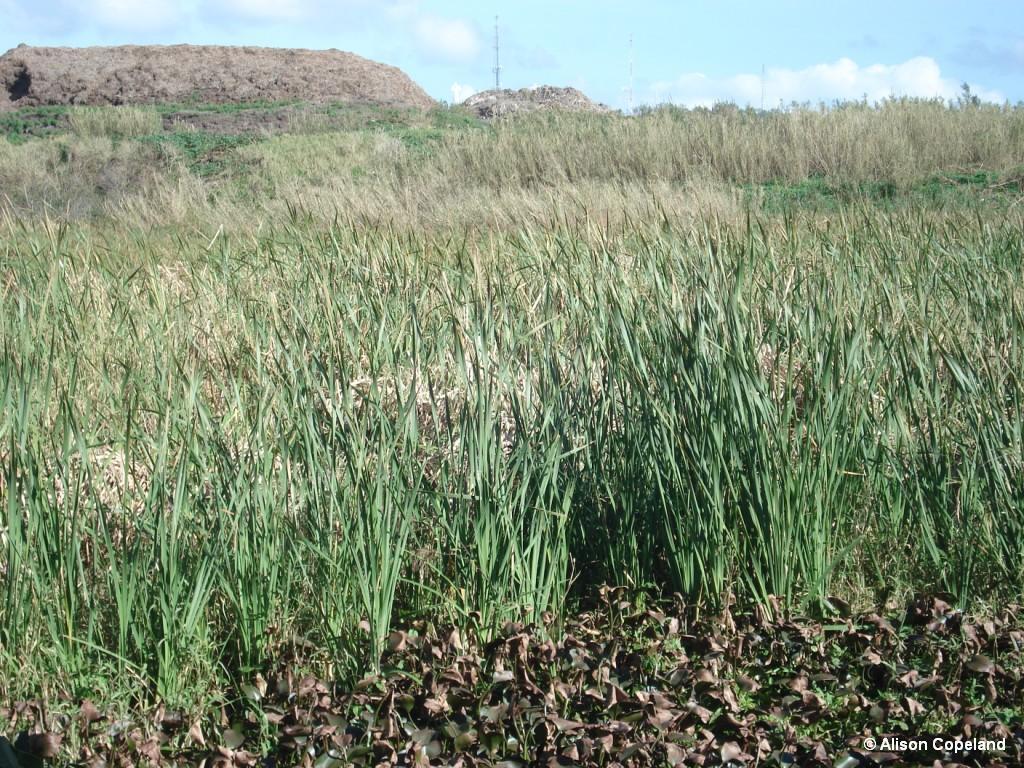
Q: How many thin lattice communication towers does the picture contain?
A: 3